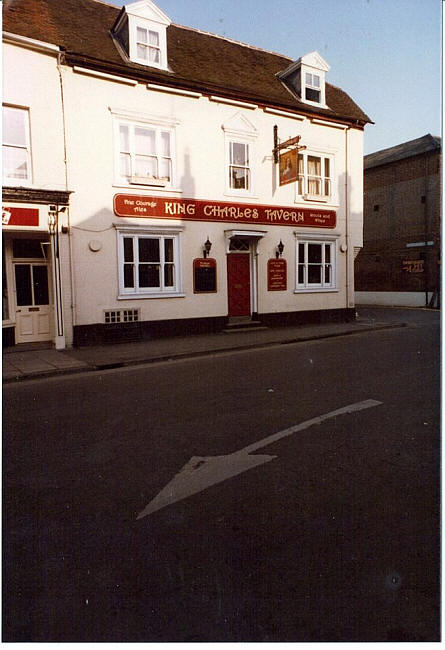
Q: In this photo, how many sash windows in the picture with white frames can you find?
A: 8